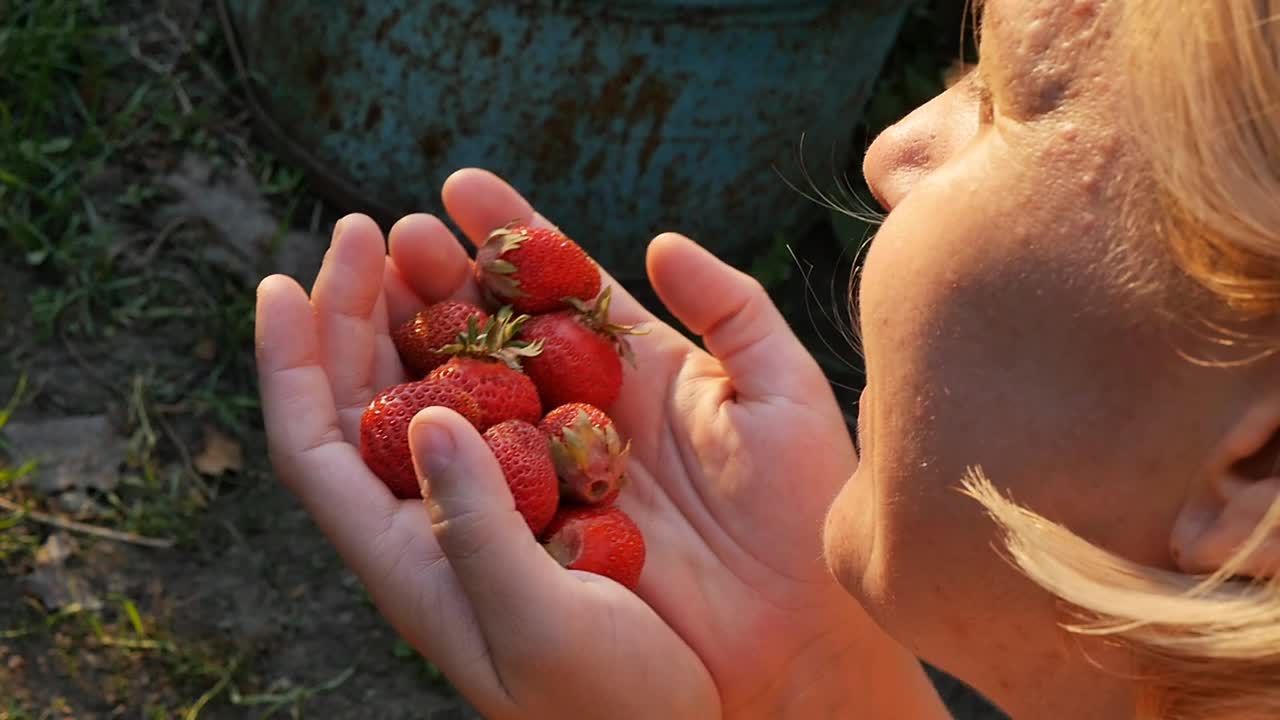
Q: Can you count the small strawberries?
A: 8